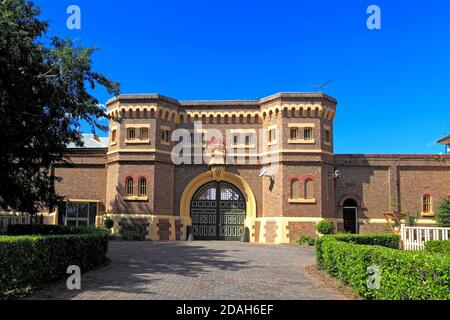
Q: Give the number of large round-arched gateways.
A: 1